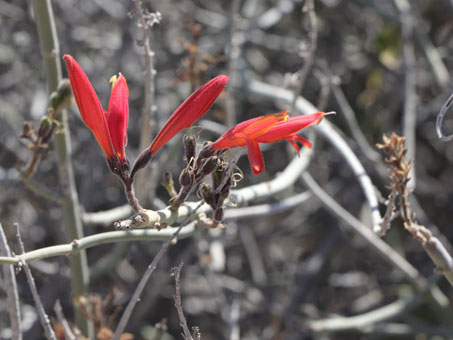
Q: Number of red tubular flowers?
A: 5